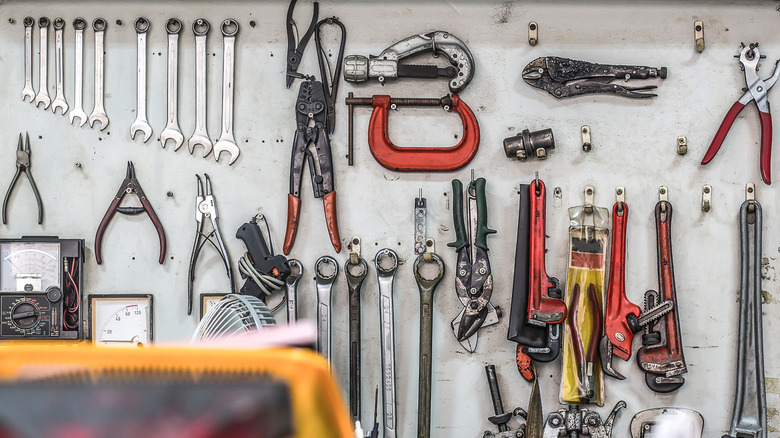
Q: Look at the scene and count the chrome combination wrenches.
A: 9